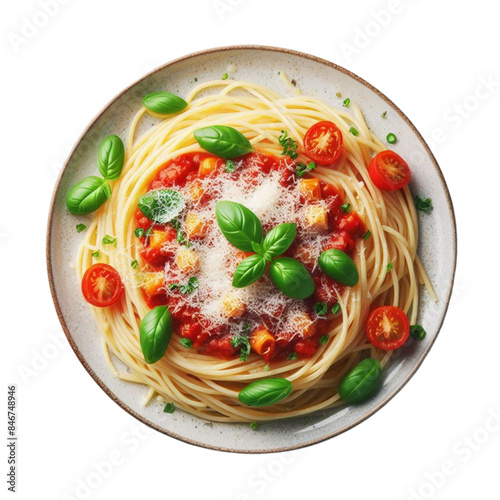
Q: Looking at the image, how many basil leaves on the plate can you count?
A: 13